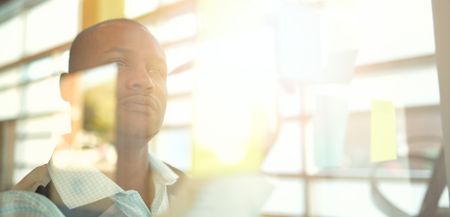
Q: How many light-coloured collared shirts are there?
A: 1